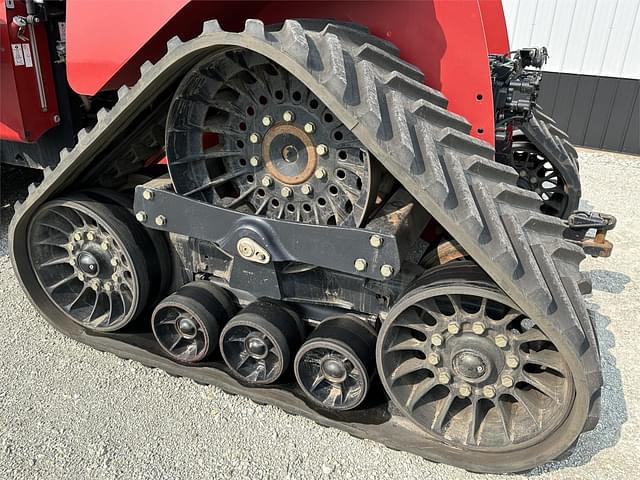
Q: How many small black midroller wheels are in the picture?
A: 3